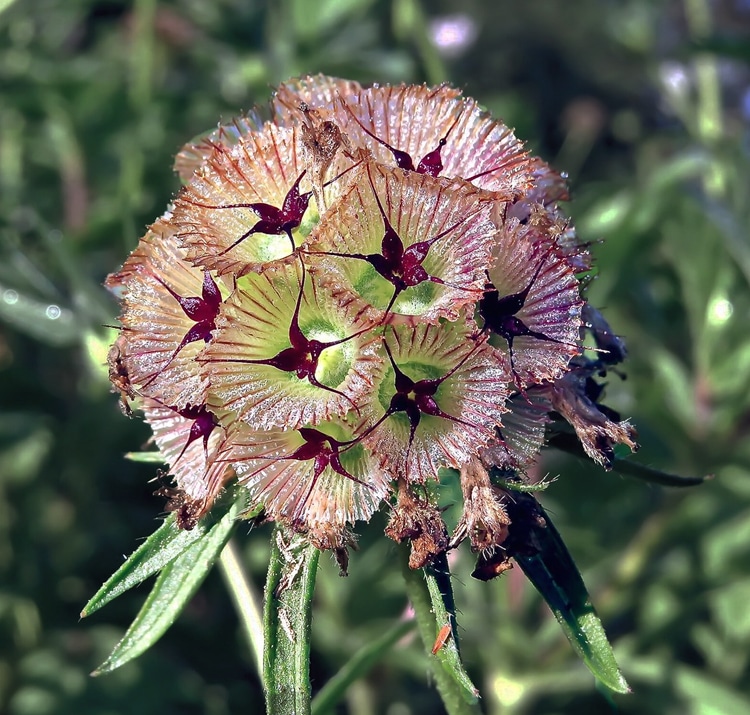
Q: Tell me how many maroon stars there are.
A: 9